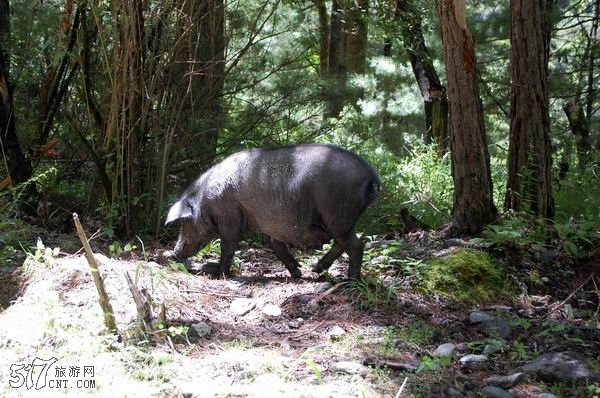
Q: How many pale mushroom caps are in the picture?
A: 0